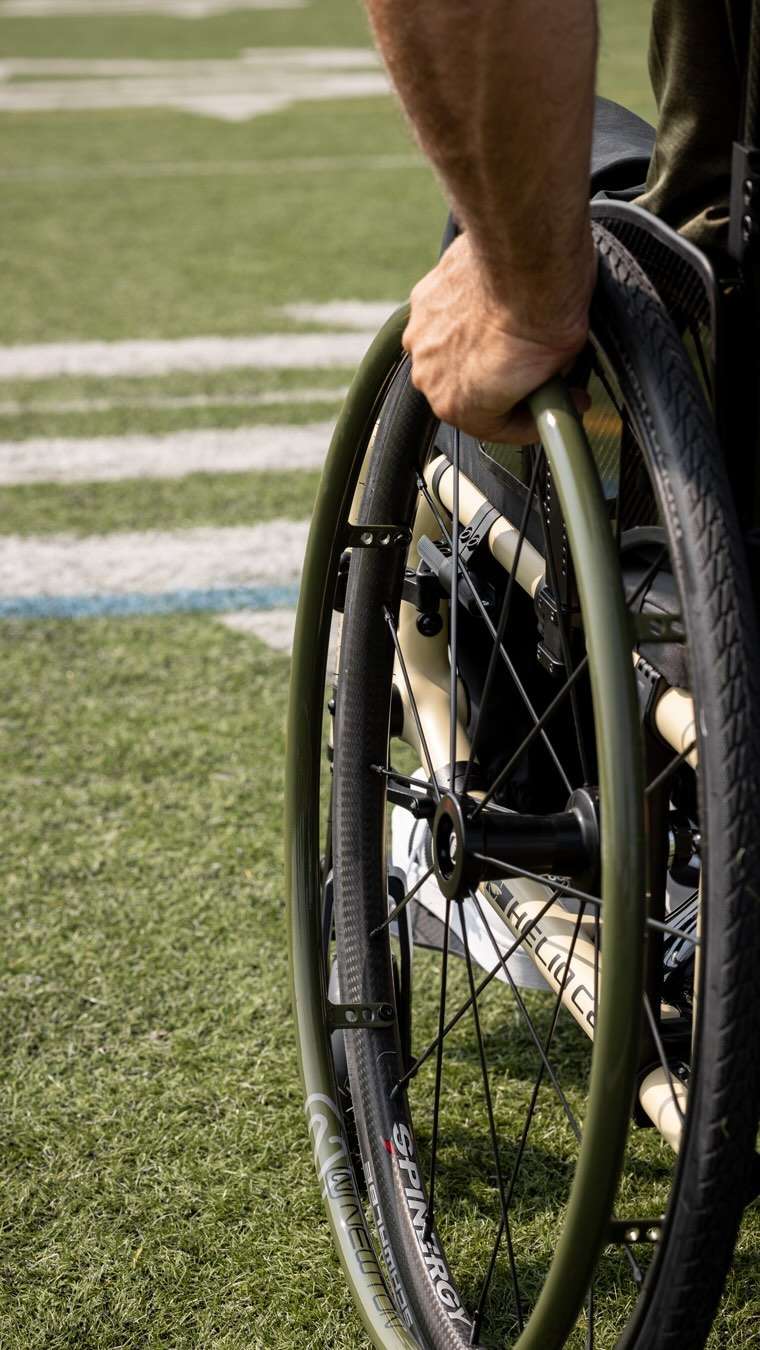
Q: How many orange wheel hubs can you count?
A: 0